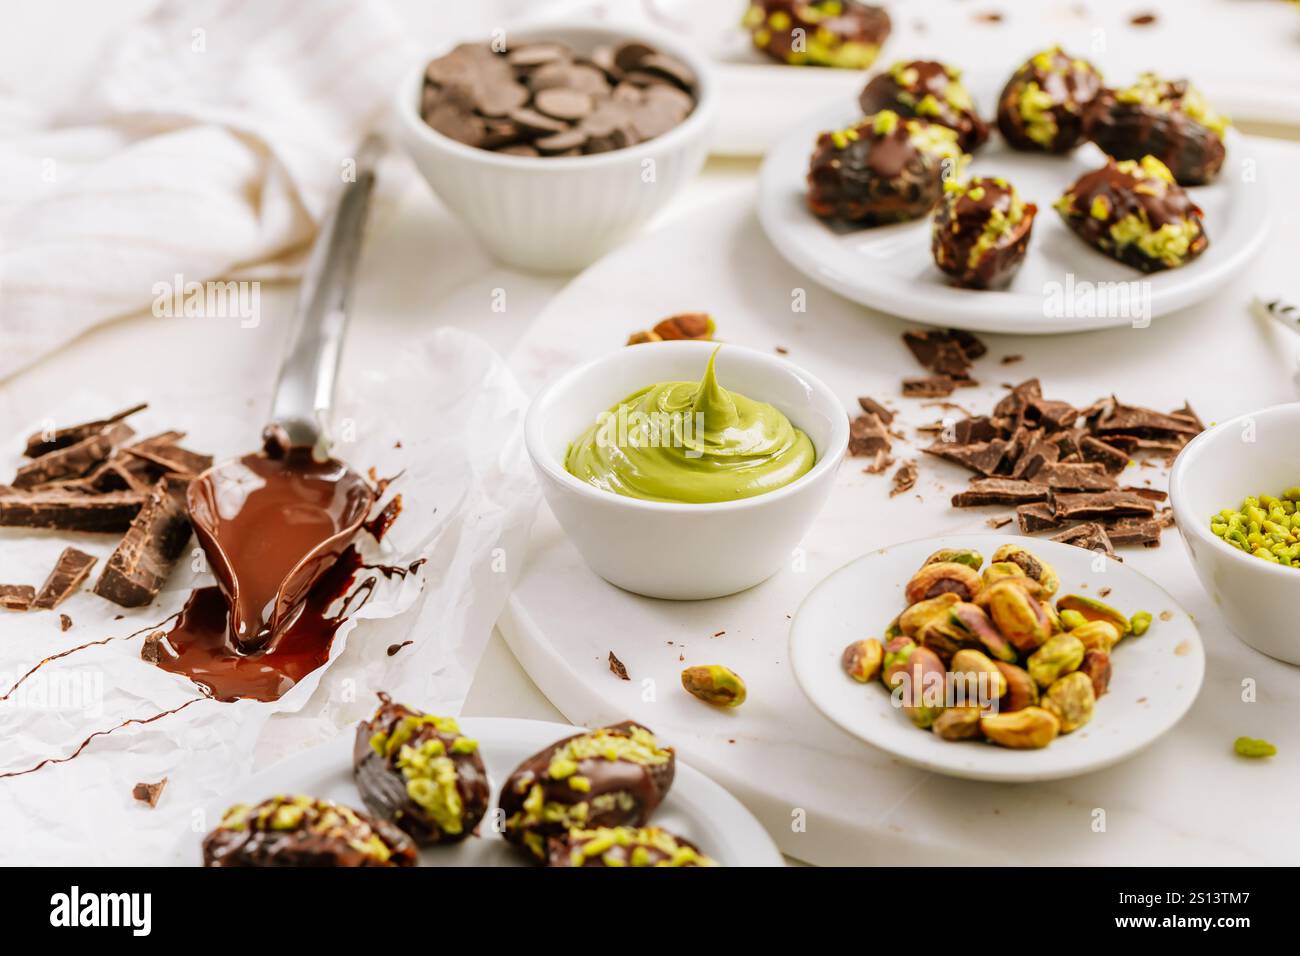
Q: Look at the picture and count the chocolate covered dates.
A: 11